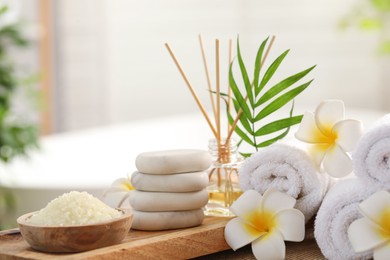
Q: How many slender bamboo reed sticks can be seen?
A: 5